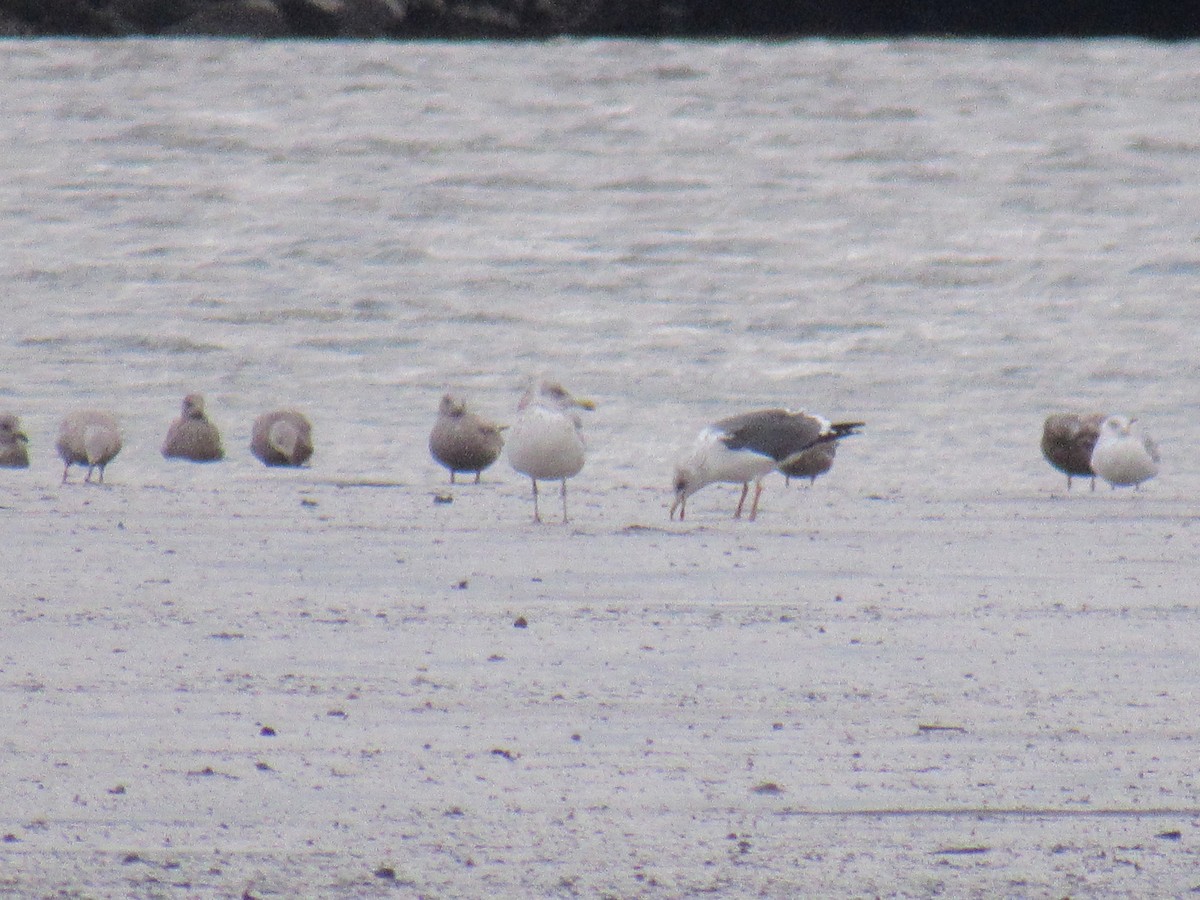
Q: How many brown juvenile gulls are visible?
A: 7